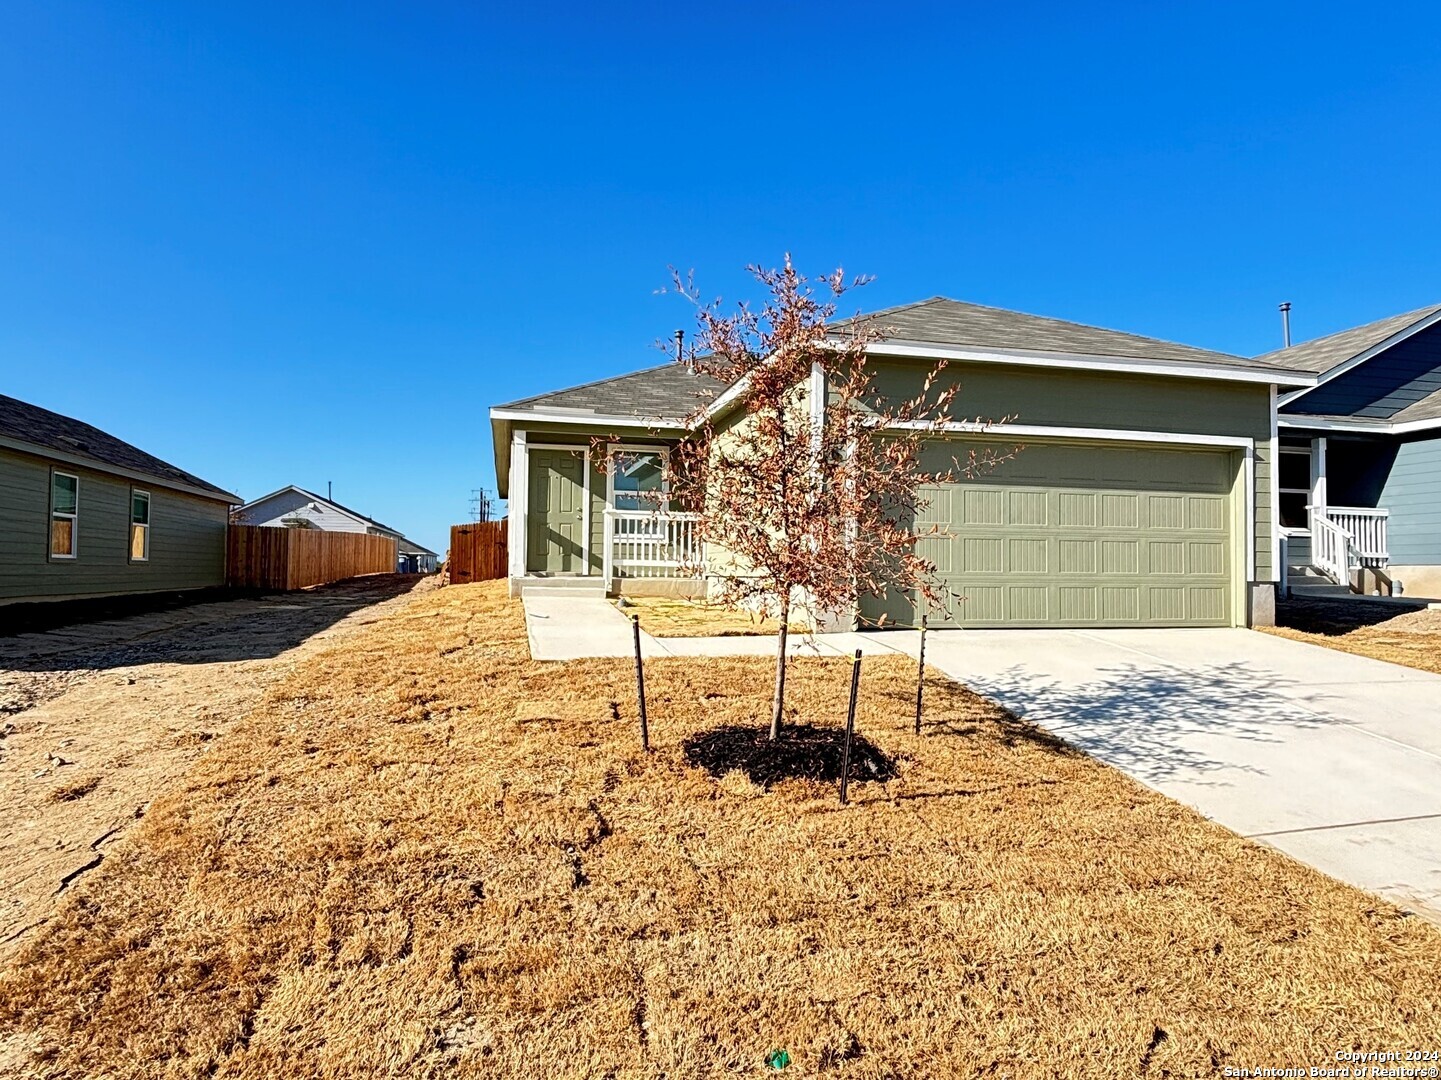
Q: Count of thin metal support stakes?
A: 3